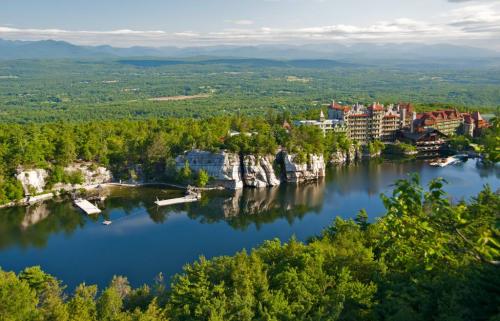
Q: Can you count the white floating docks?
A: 2